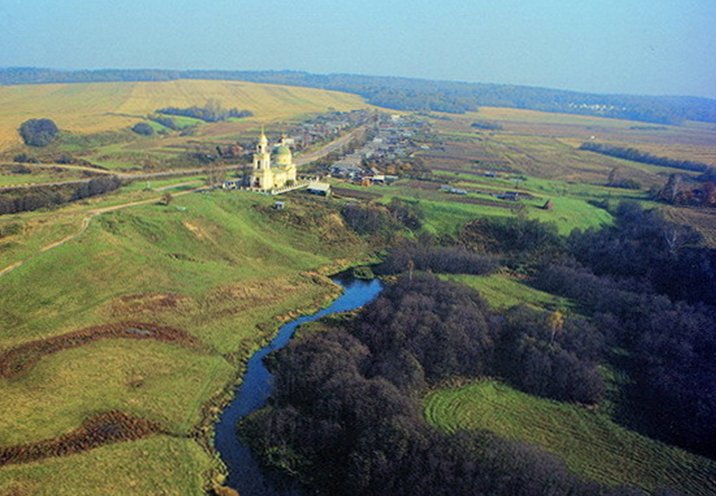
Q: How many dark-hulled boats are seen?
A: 0